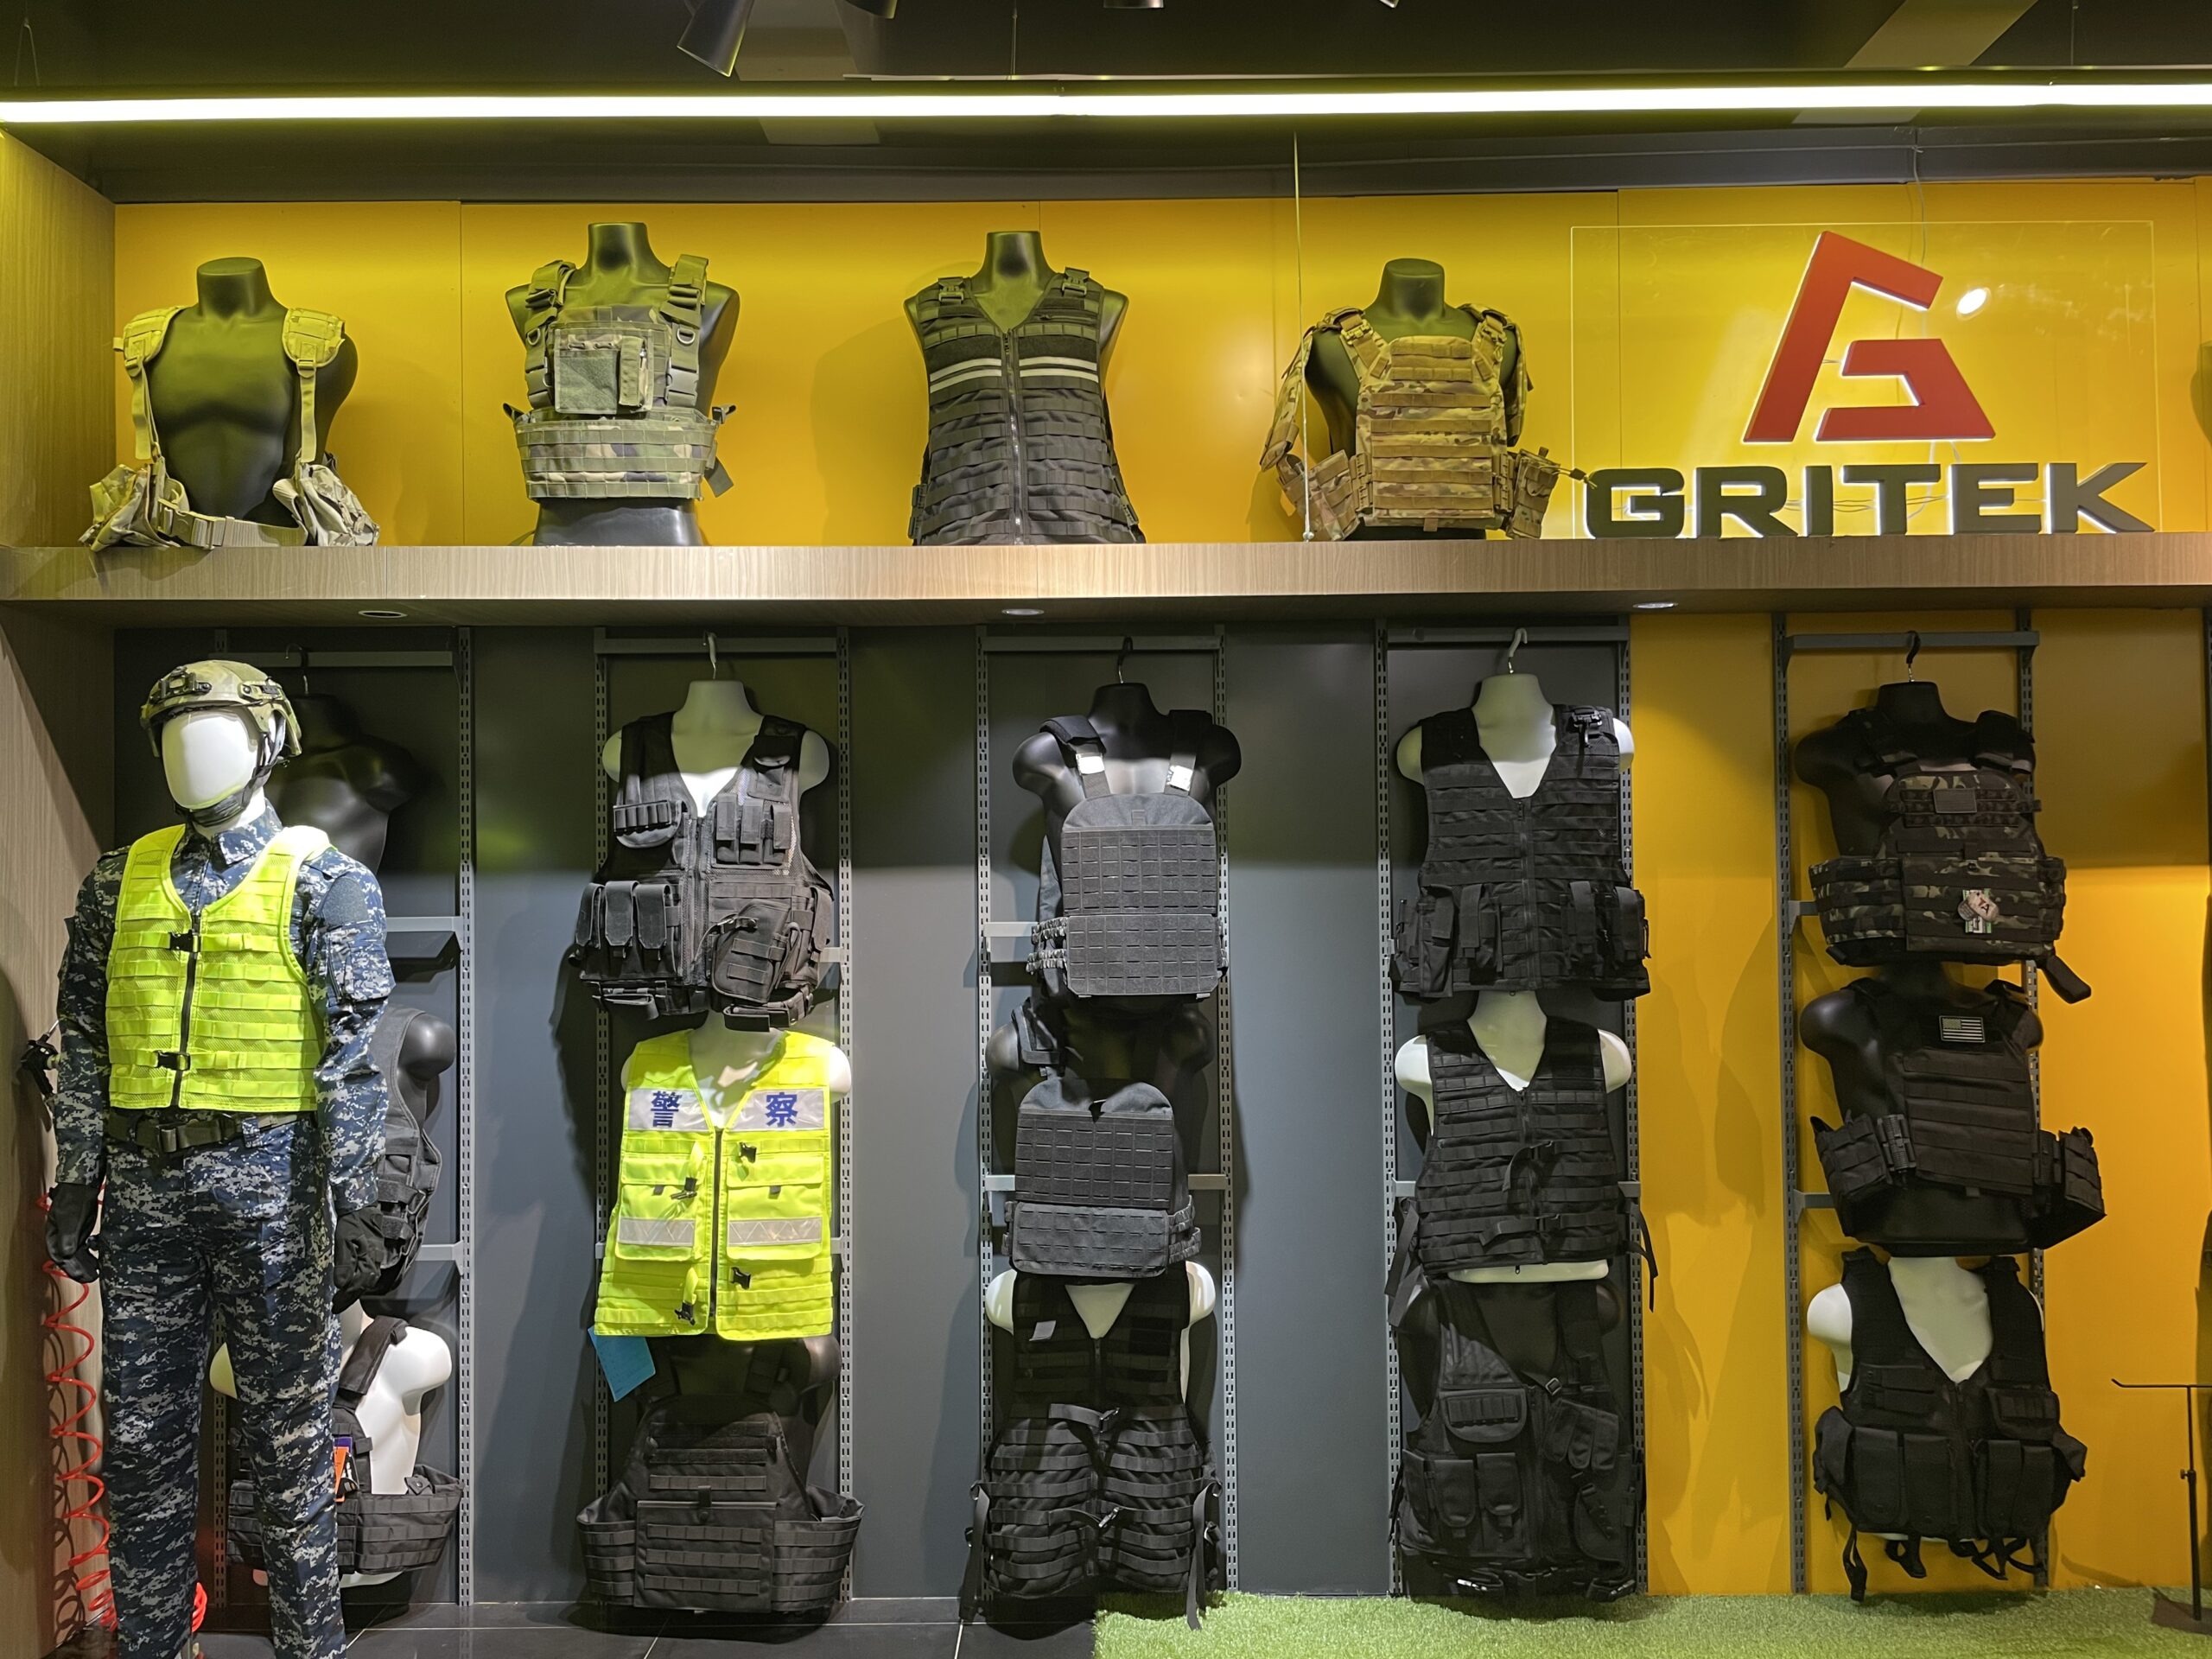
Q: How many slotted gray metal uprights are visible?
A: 10